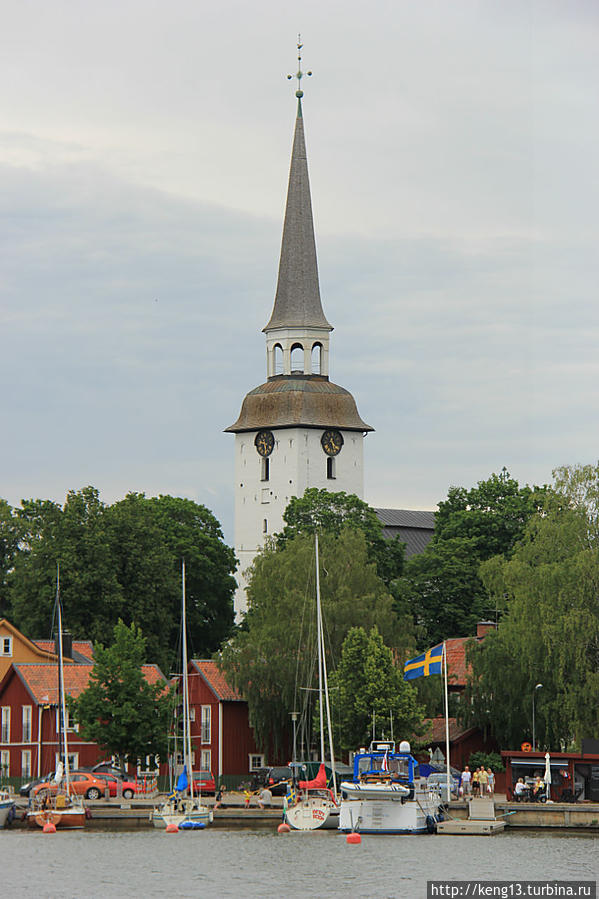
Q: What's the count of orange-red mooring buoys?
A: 4